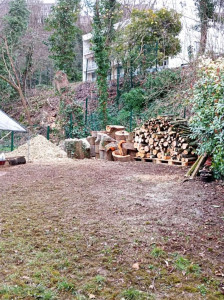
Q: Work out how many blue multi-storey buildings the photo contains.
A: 0